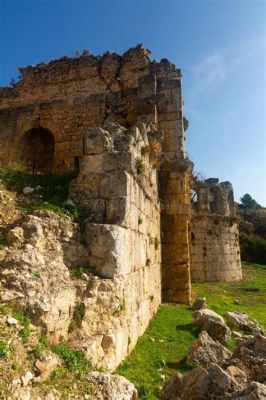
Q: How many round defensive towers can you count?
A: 1